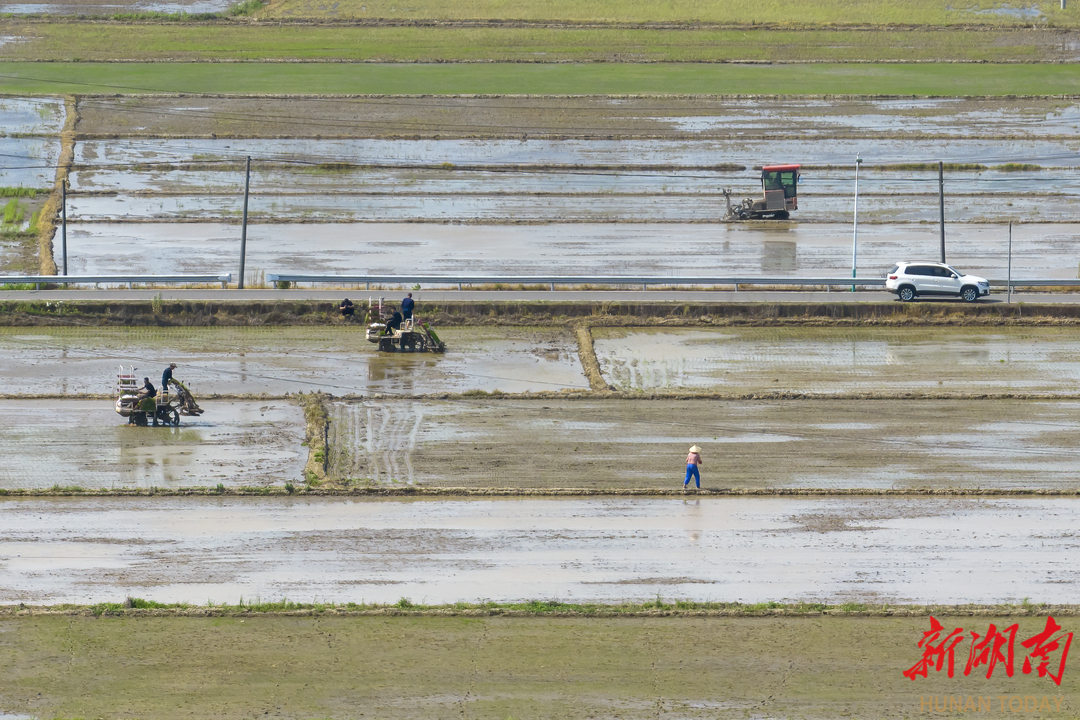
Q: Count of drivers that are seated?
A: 2